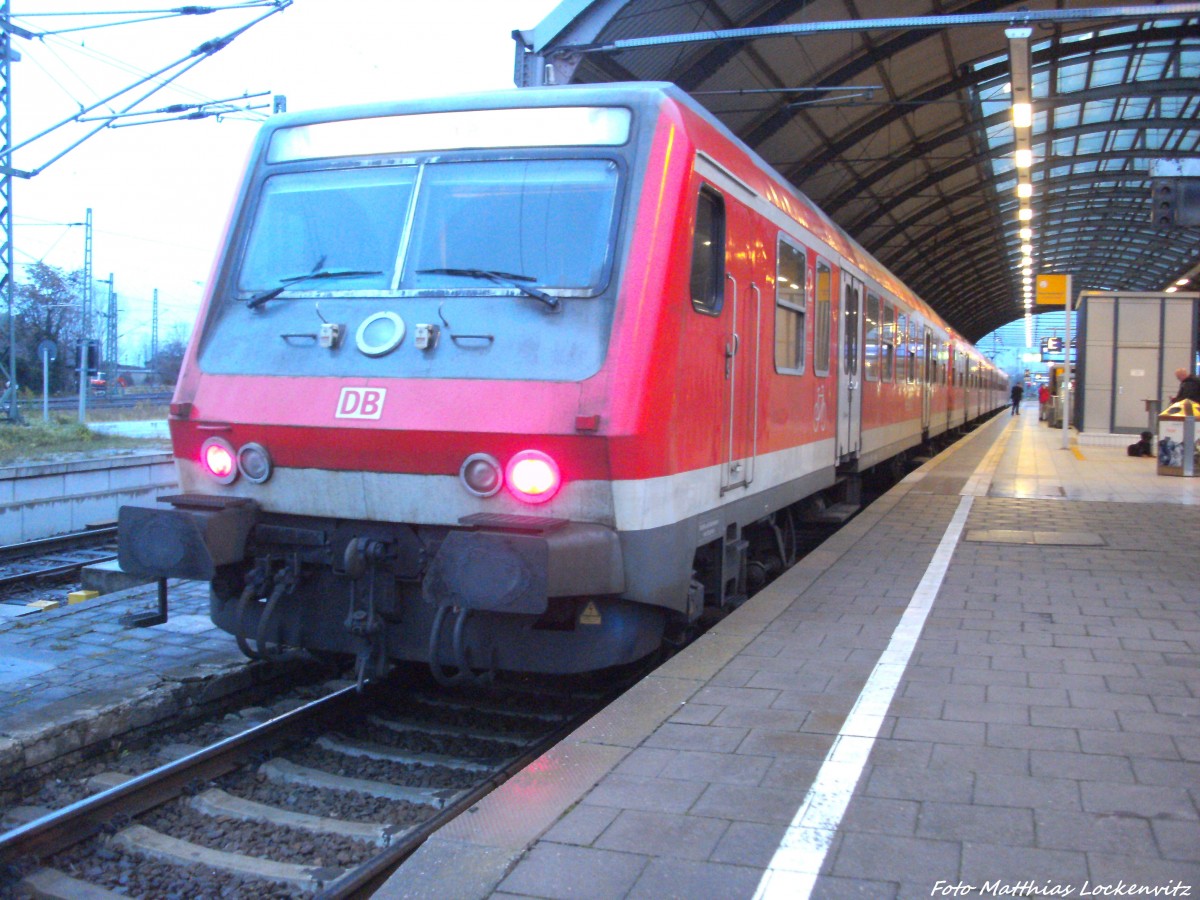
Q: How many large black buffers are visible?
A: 2